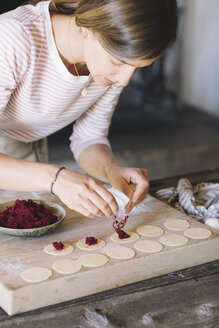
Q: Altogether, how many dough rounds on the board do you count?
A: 12